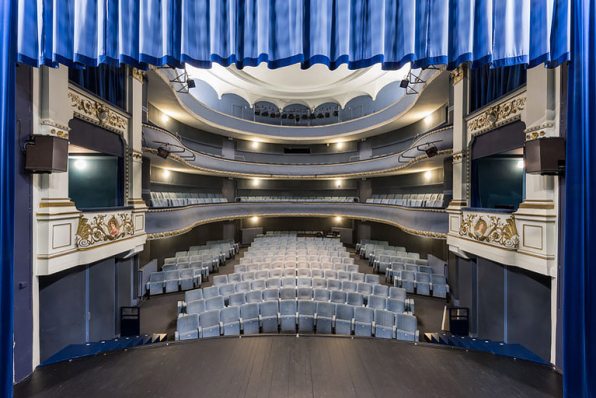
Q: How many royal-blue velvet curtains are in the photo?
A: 3